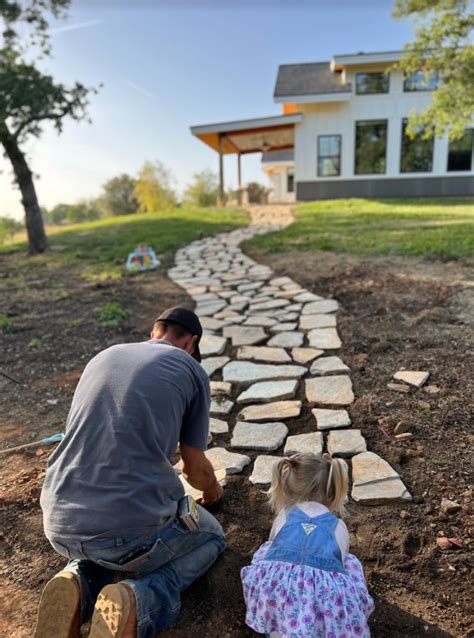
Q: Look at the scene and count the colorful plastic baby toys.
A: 1